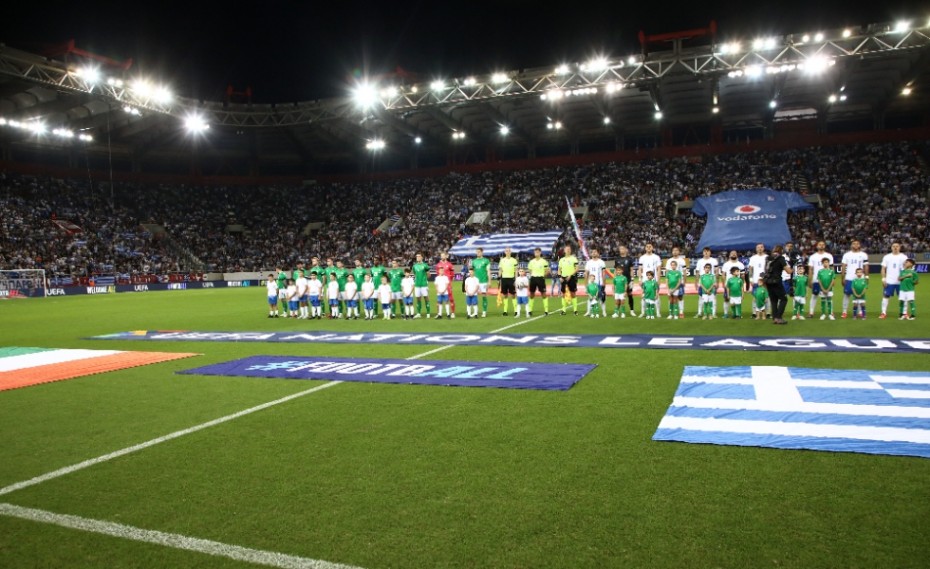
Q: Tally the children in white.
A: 12